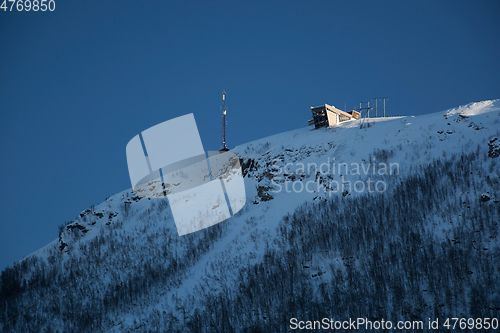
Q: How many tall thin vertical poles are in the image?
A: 5